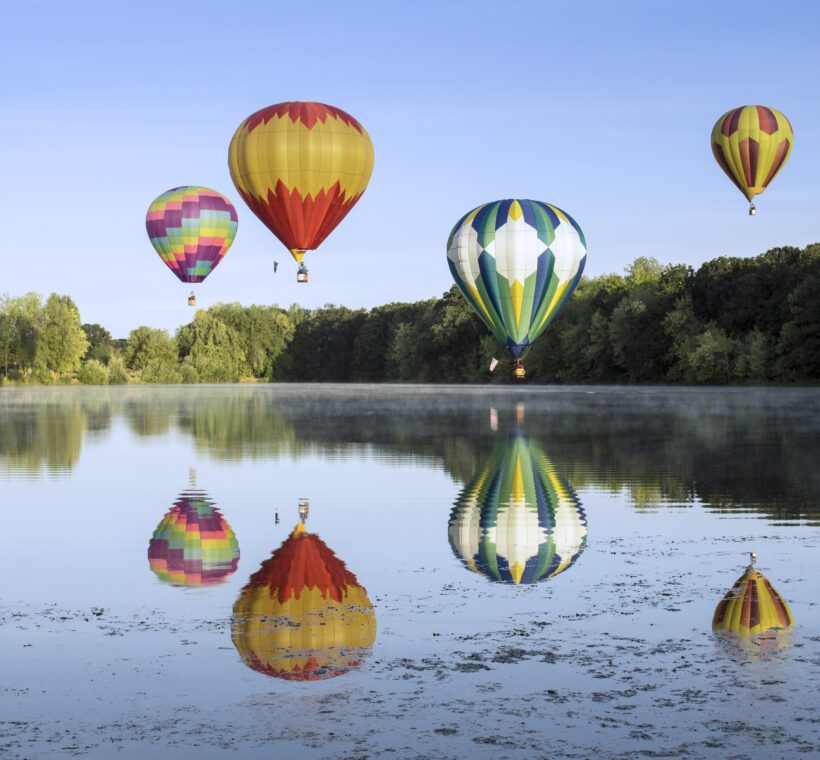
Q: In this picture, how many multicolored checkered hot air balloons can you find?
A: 1